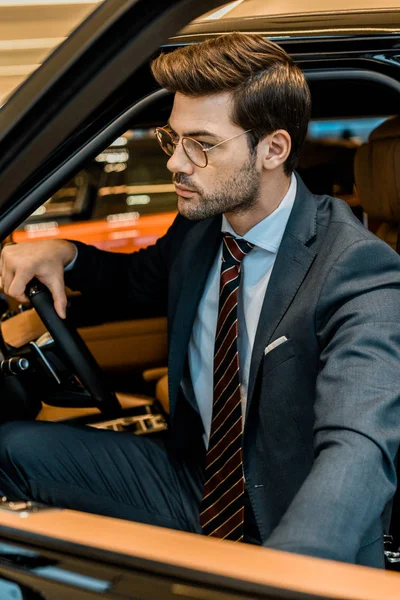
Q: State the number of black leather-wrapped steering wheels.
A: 1